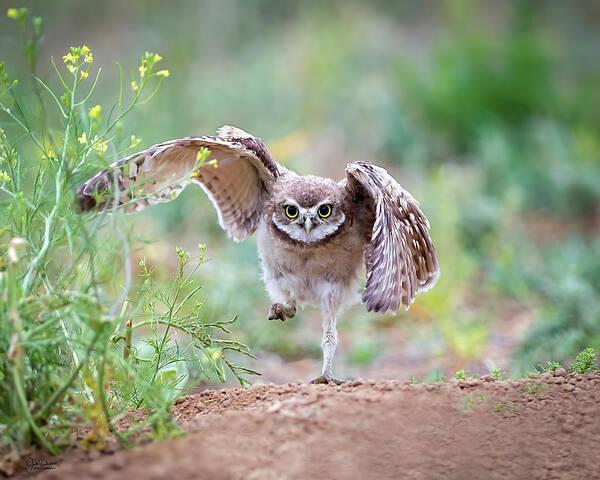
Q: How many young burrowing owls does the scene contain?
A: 1